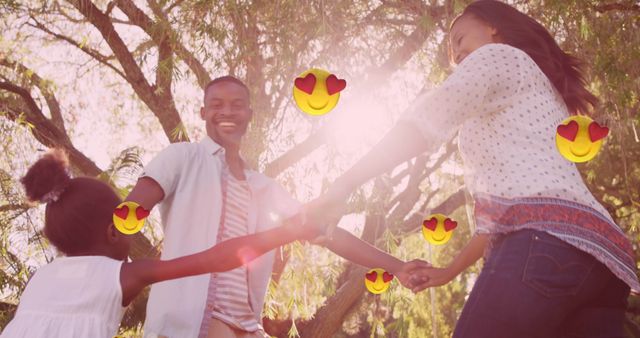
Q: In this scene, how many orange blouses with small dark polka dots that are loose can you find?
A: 0